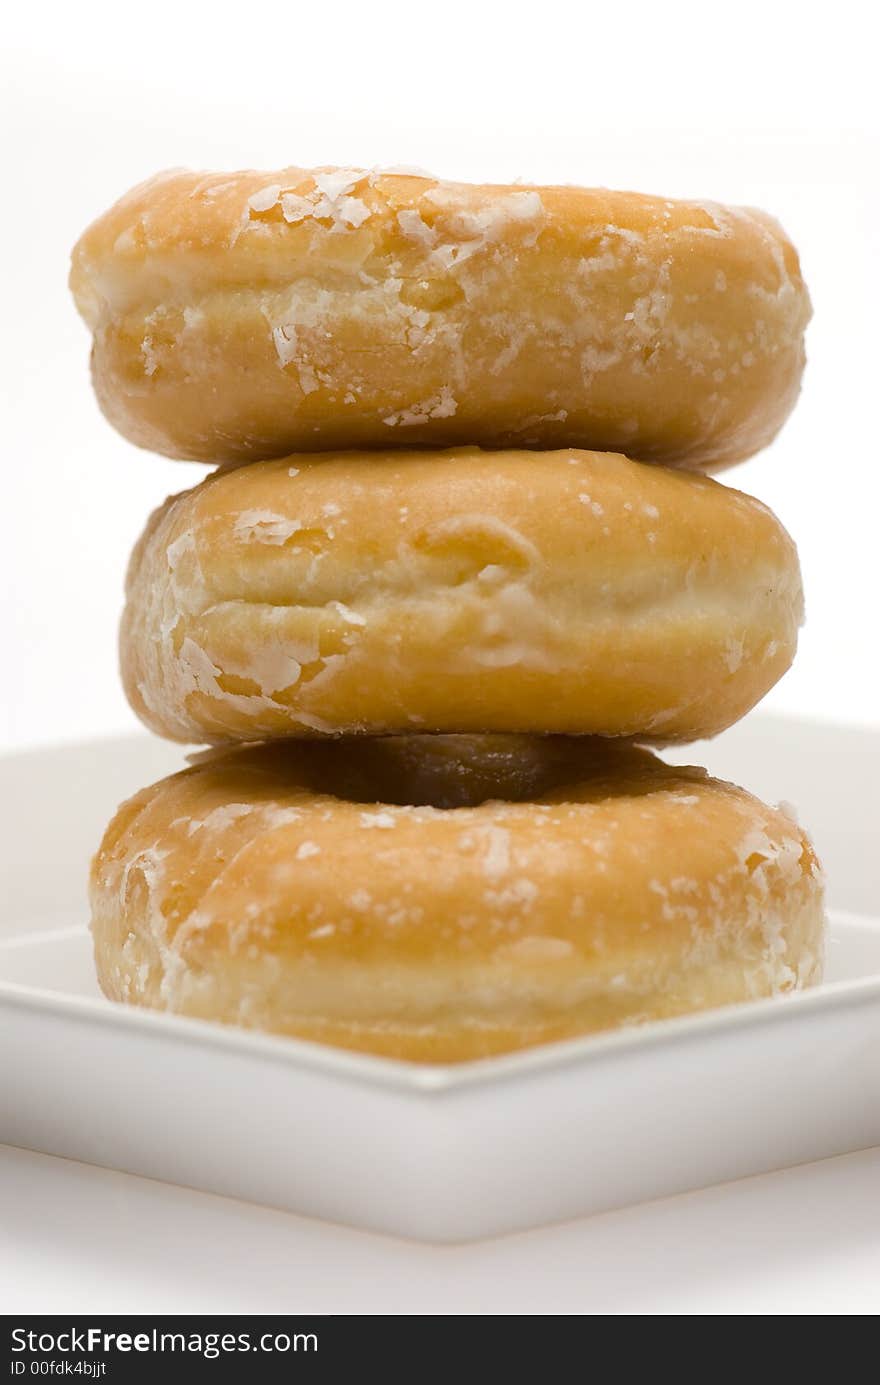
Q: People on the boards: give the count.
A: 0